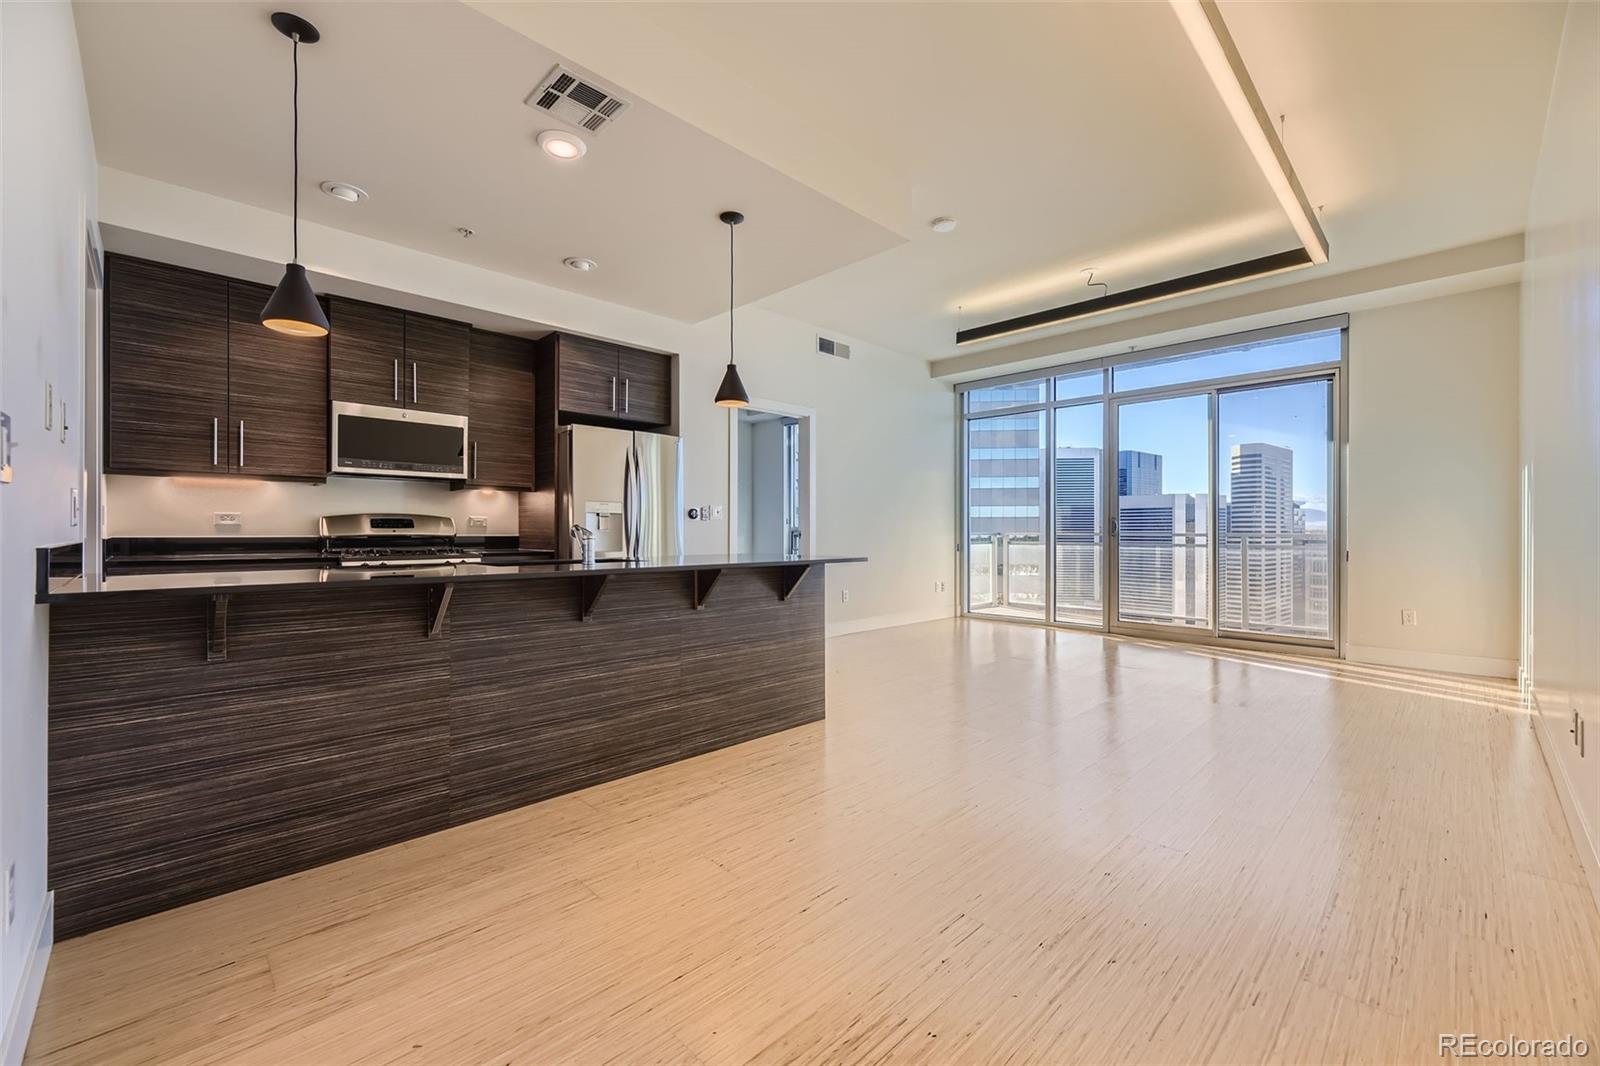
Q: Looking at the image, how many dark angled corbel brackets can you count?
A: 5